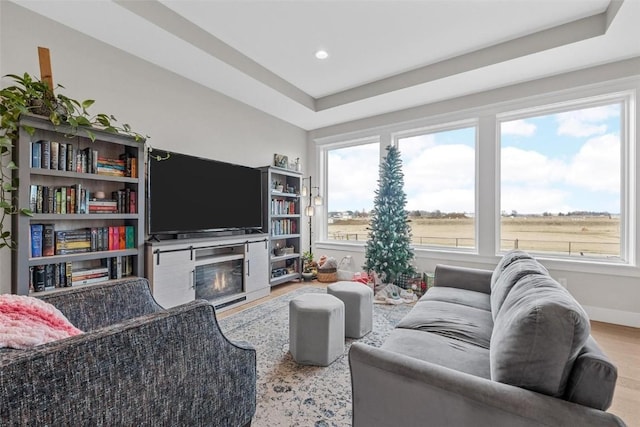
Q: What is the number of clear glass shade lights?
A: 3